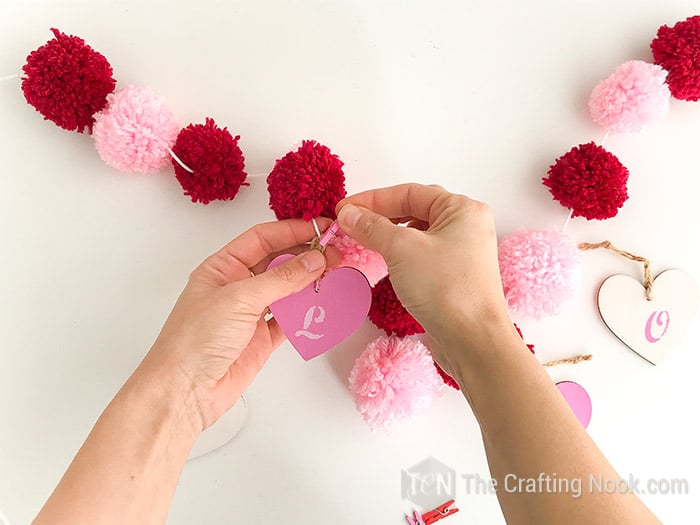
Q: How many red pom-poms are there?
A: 7